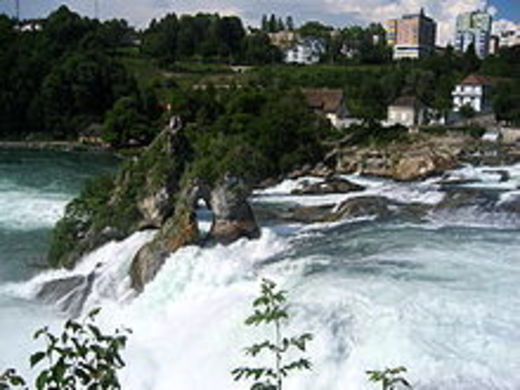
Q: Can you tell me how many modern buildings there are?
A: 2